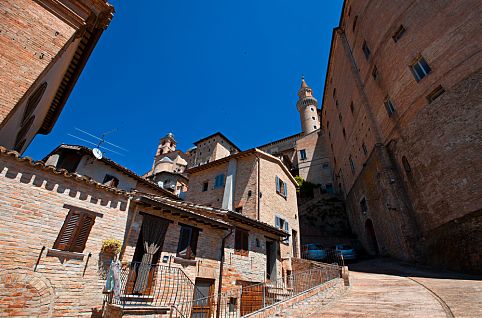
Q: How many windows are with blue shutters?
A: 3